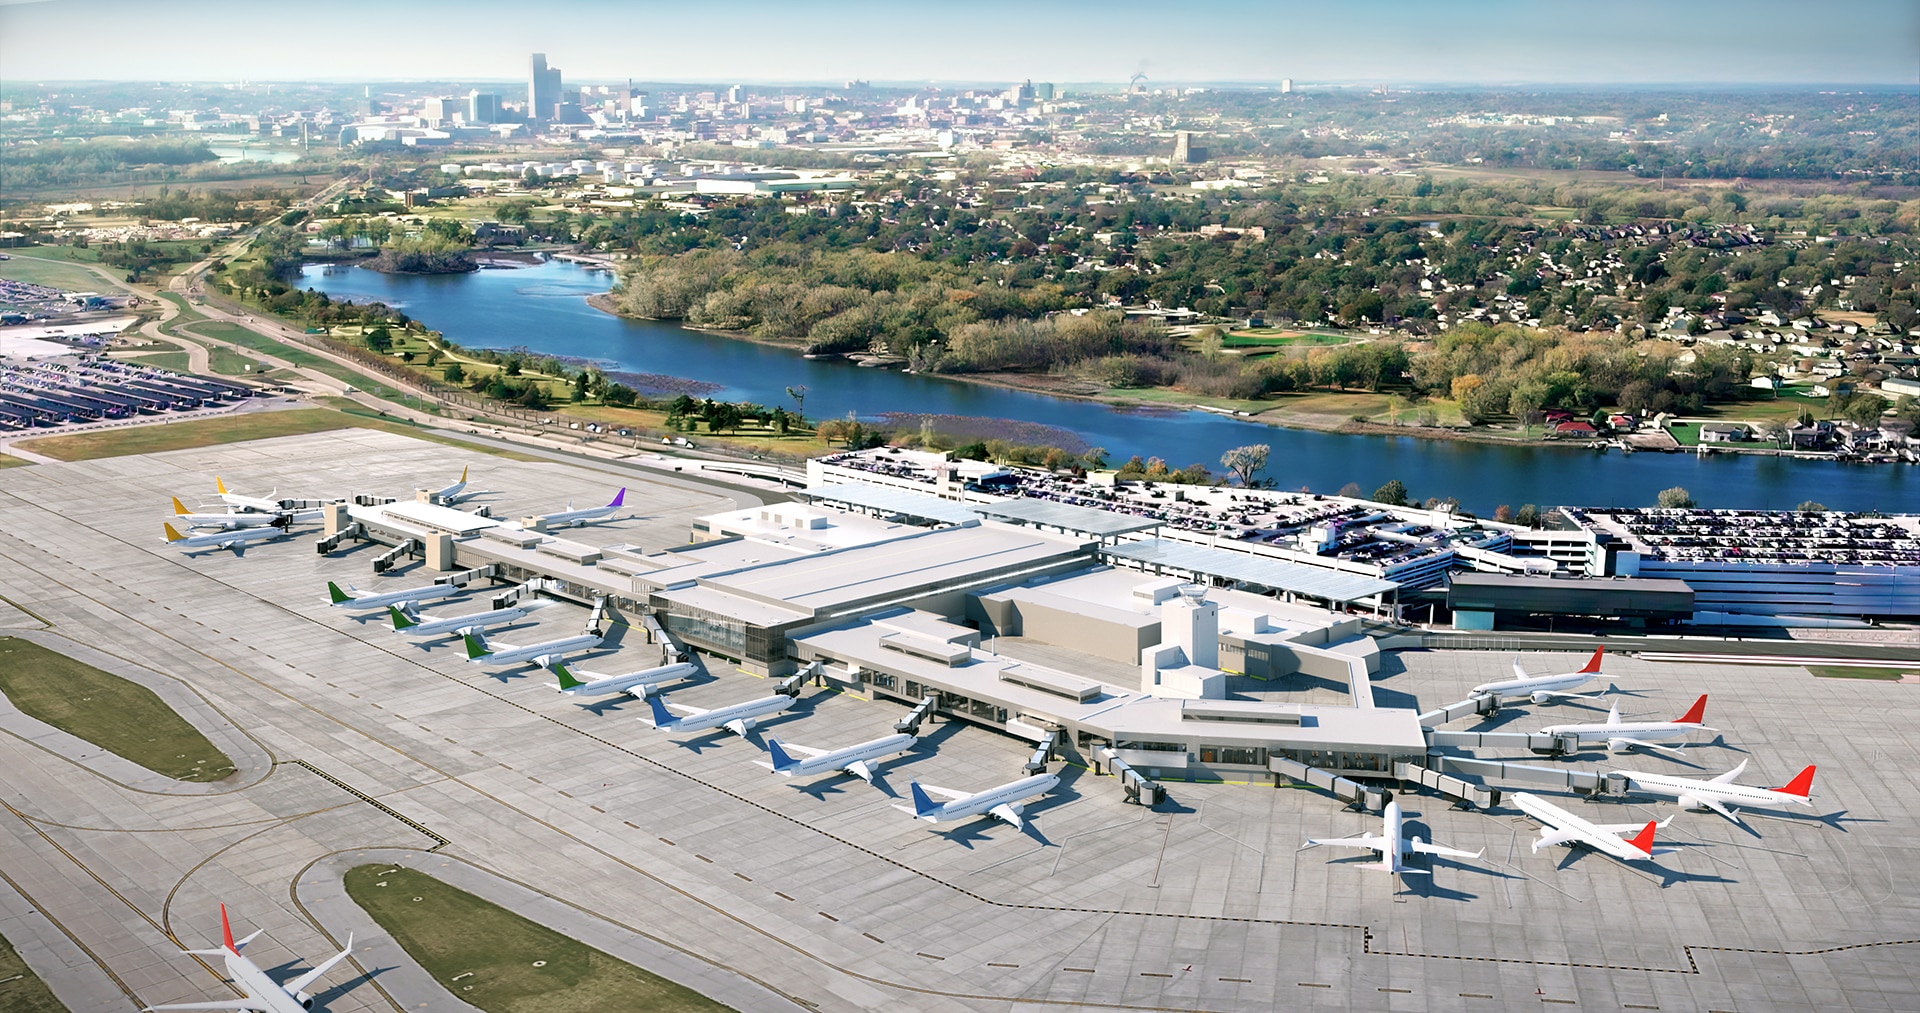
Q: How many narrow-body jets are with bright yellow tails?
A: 4